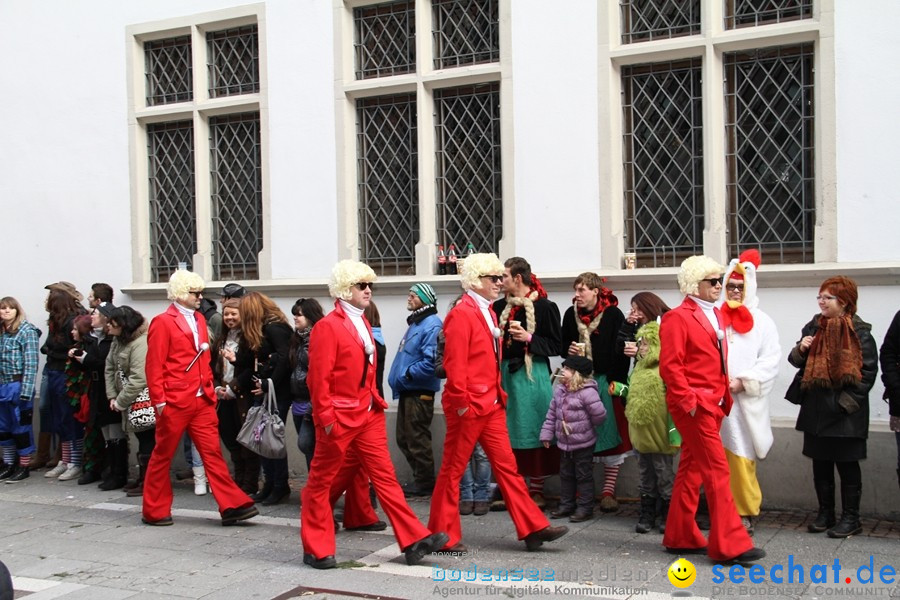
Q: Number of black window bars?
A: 12